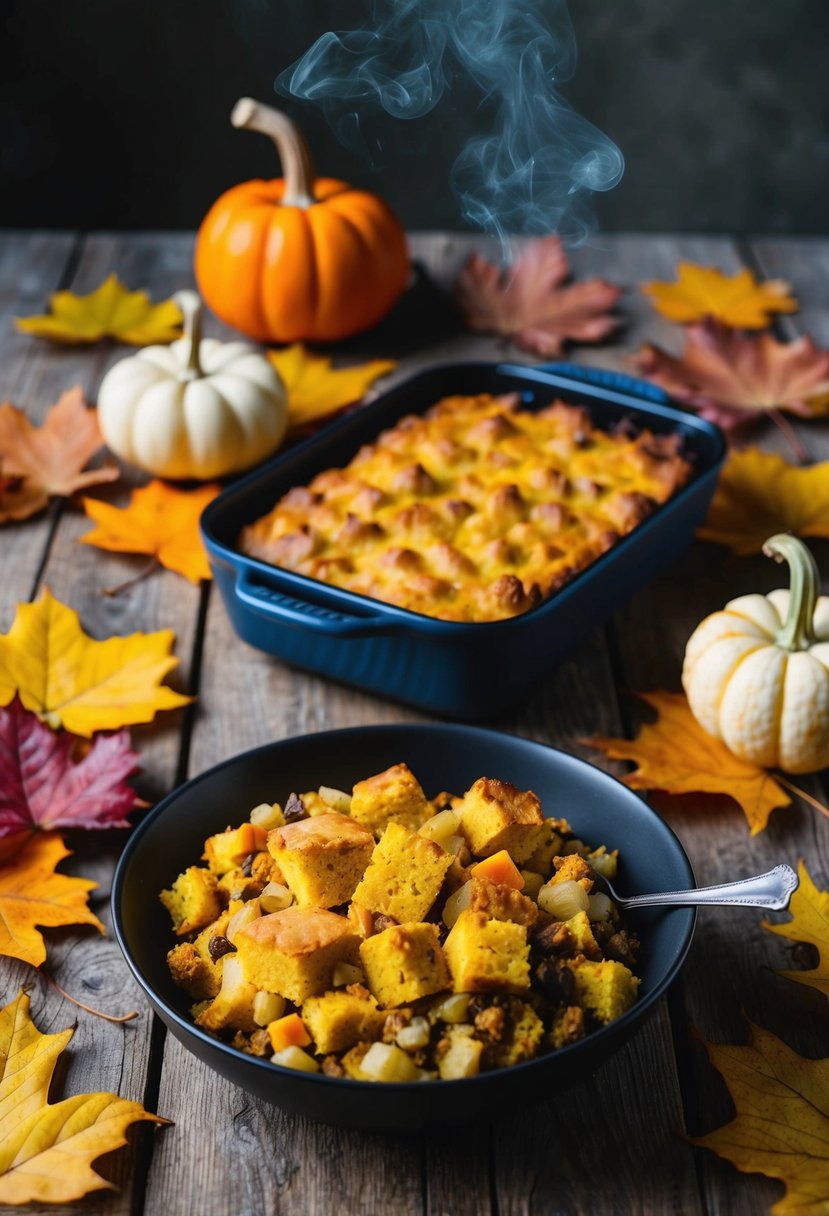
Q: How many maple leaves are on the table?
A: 15